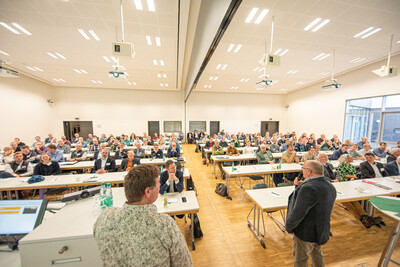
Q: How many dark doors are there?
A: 4